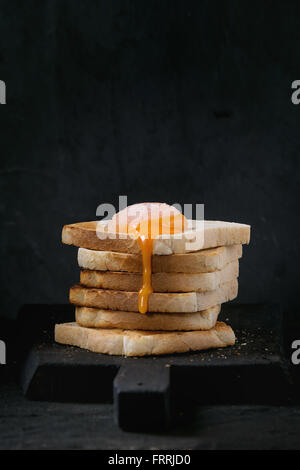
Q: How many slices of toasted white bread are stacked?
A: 6